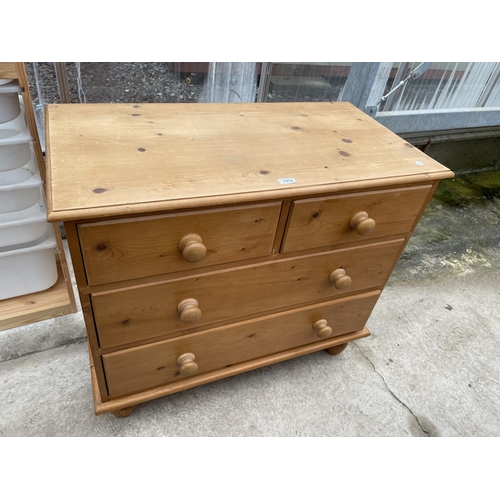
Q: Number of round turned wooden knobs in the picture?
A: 6